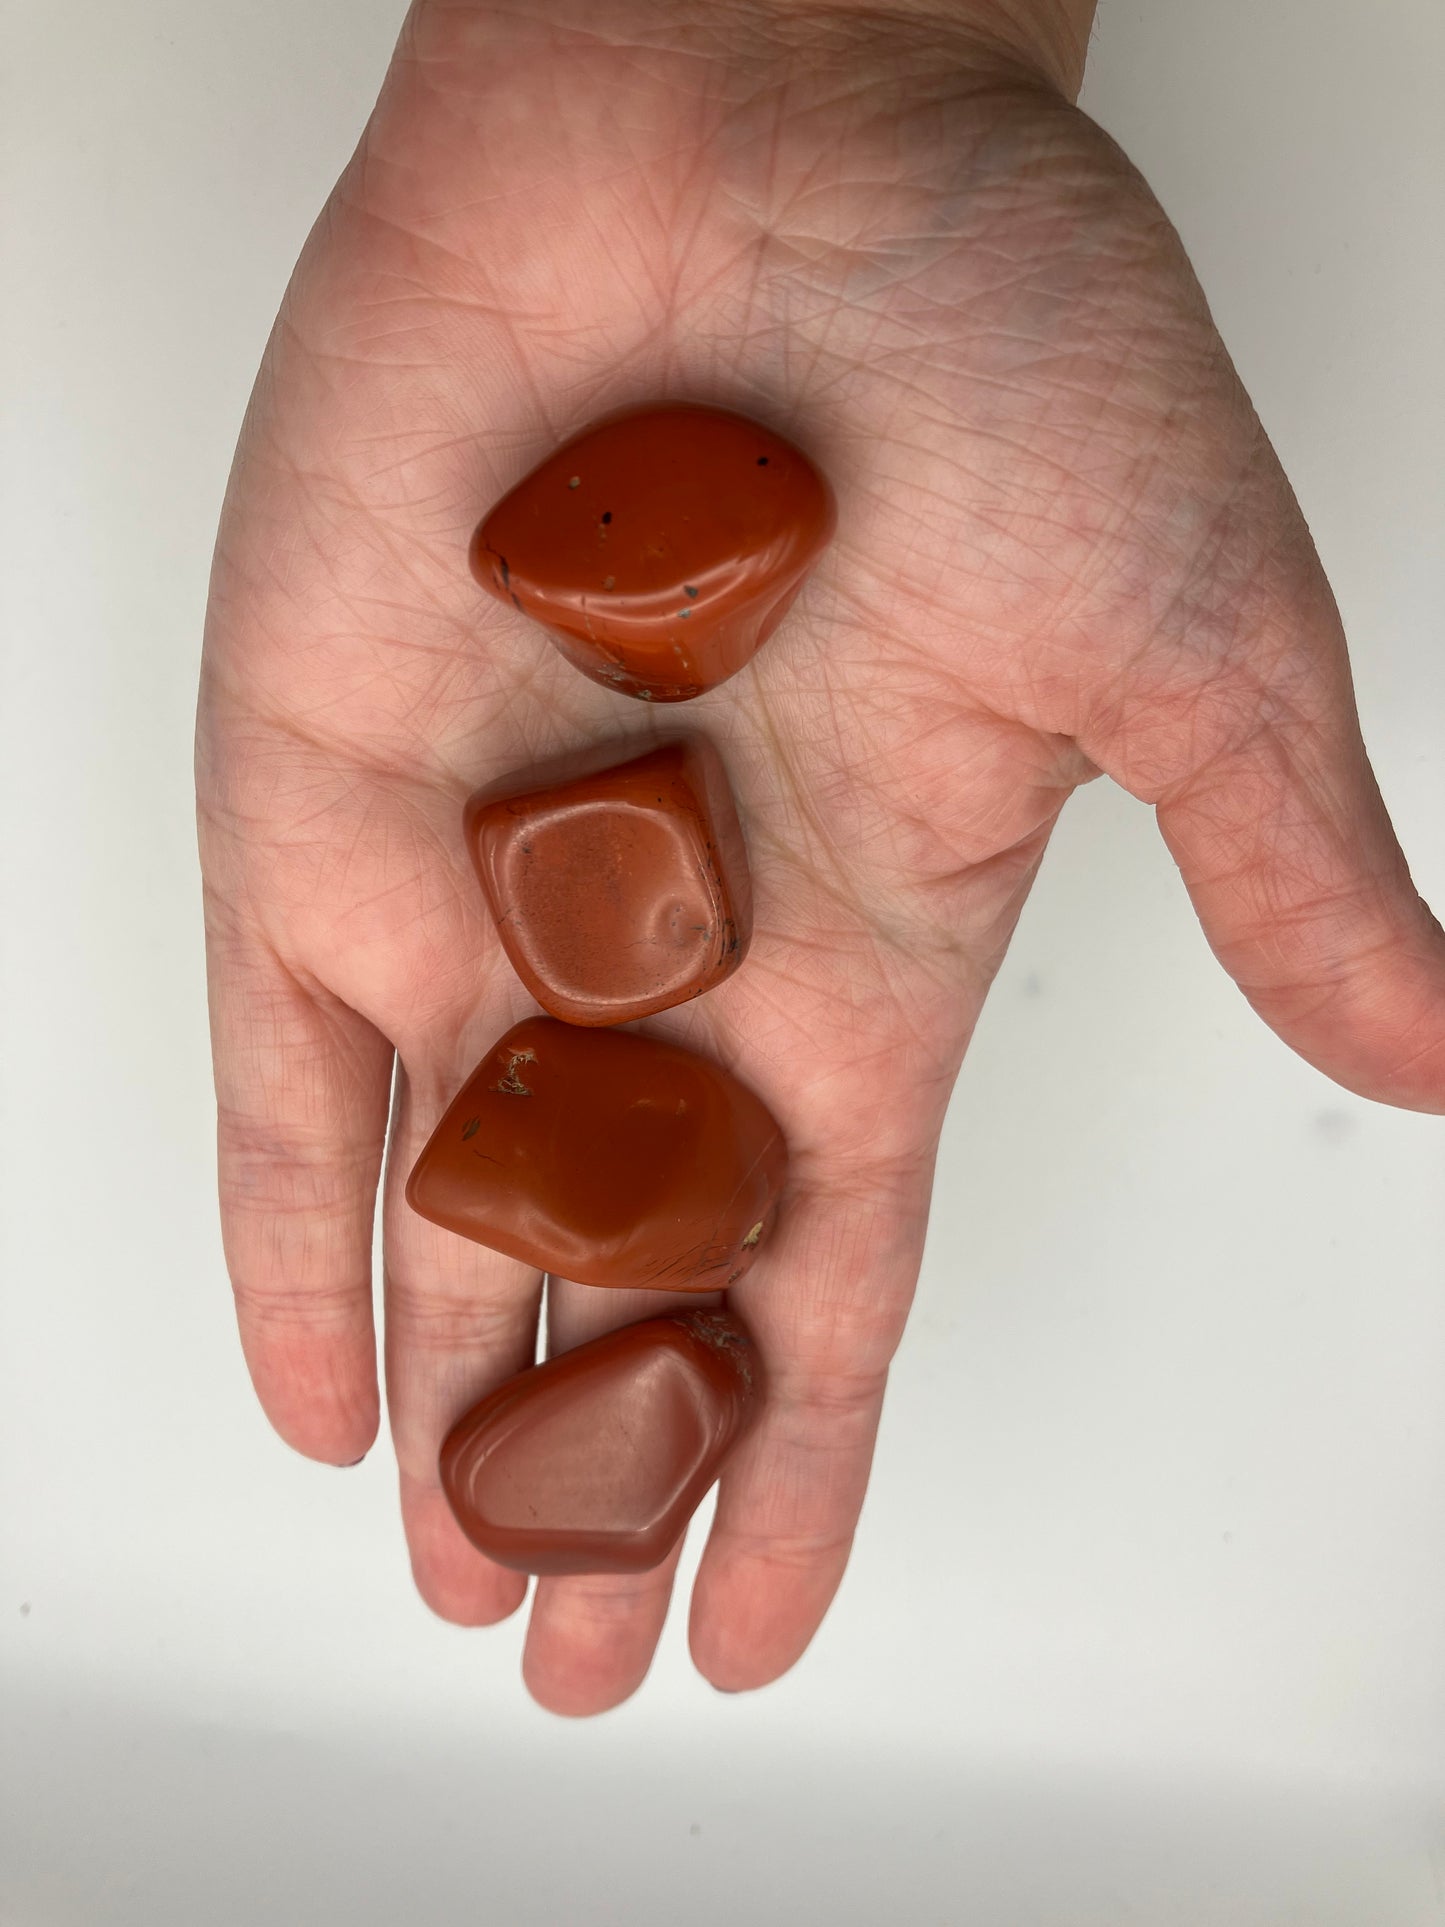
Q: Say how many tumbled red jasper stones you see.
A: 4